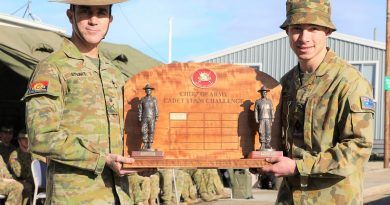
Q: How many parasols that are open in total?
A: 0